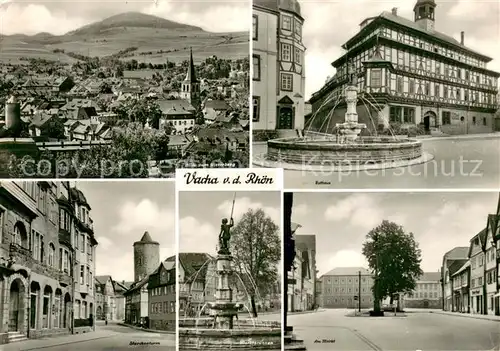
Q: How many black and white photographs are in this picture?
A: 5